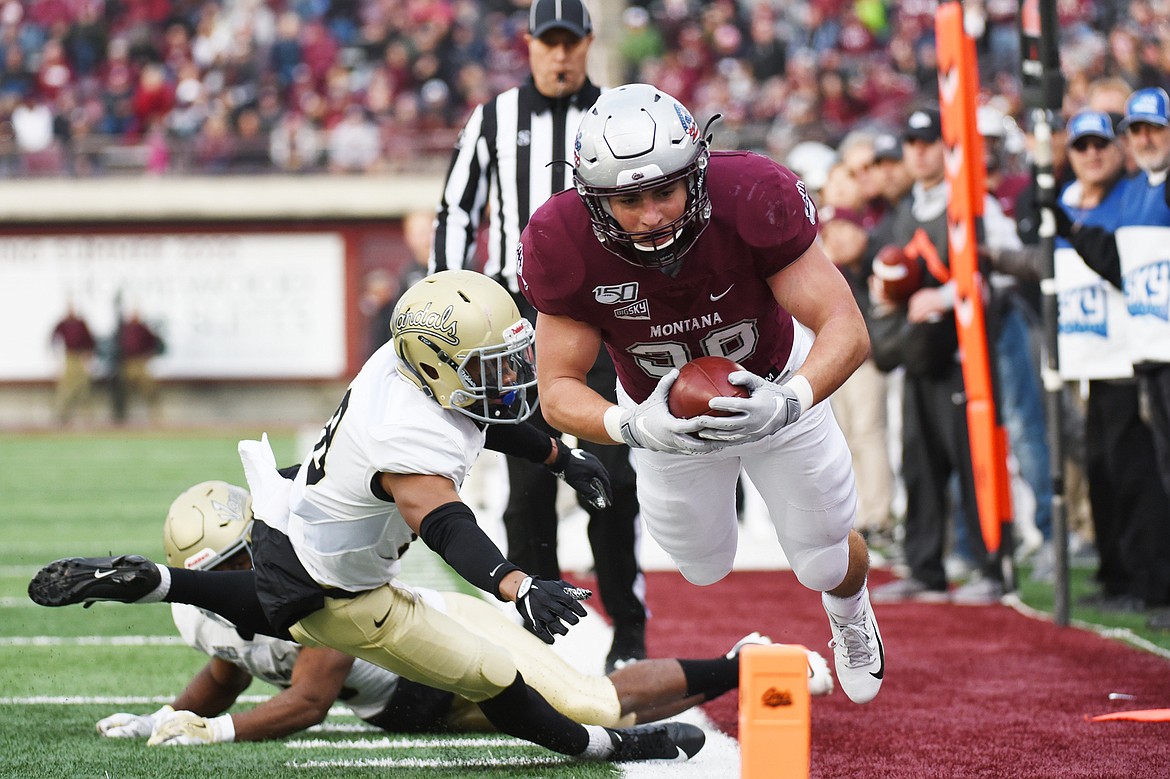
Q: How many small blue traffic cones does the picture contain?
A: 0